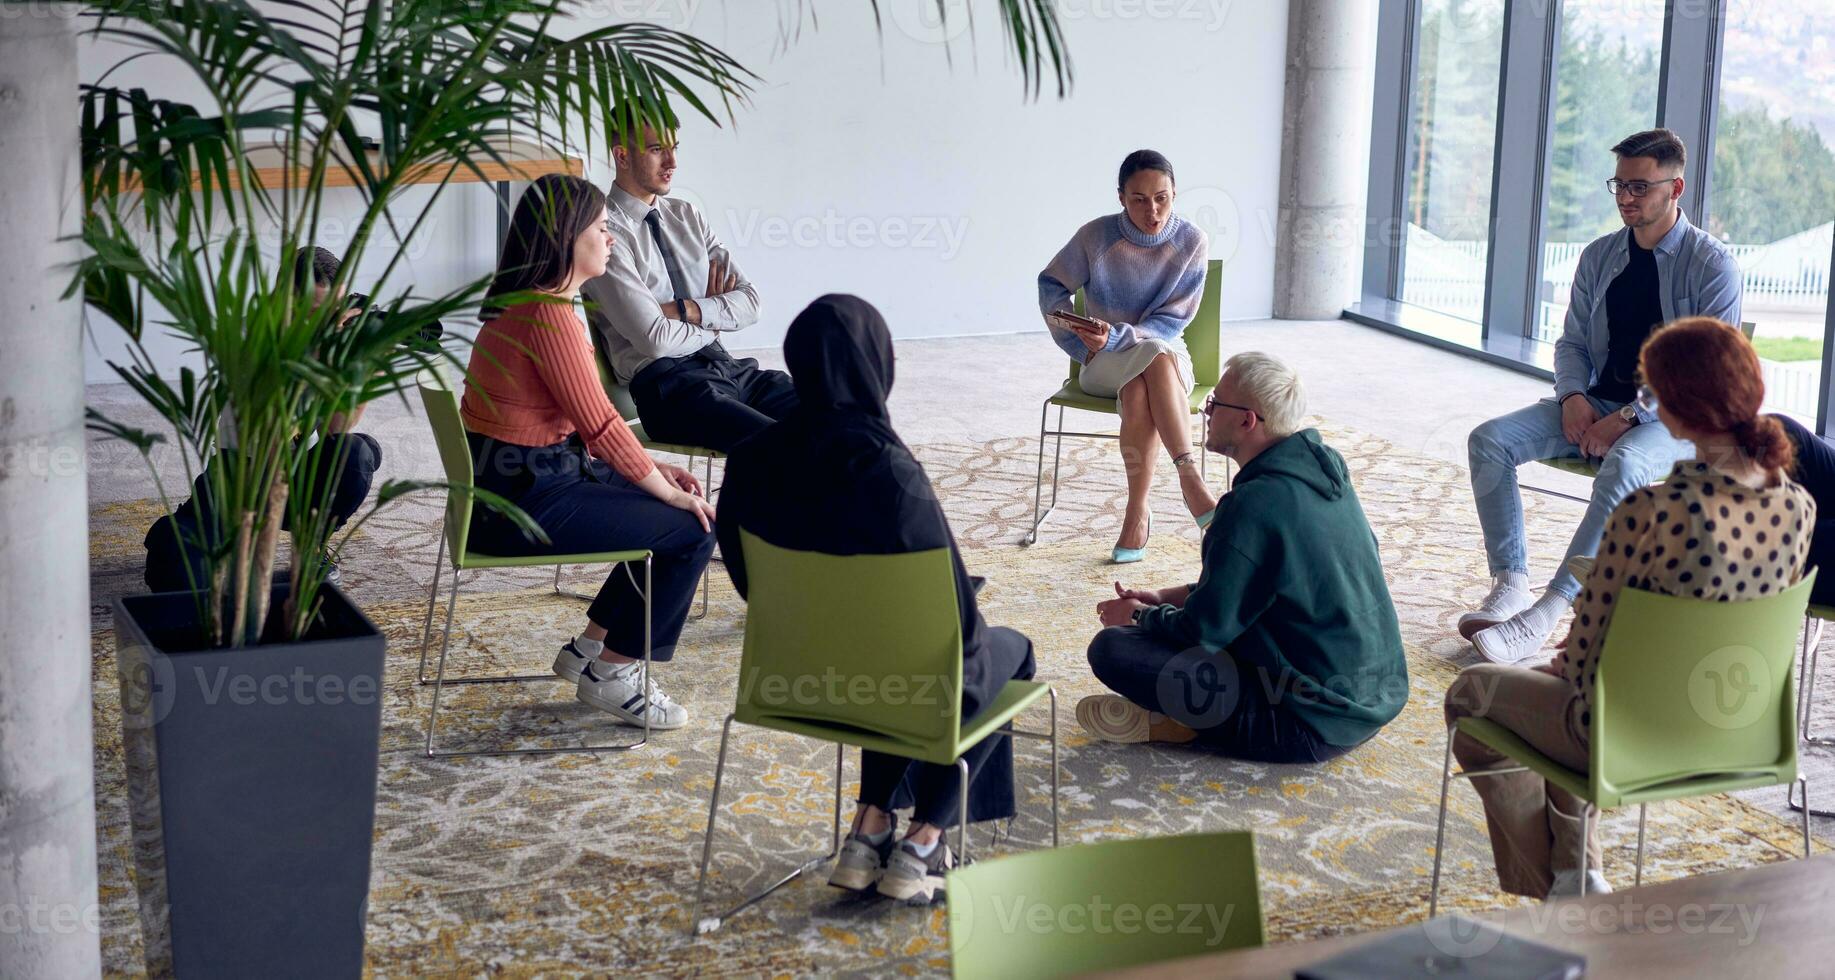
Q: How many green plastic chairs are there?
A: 8